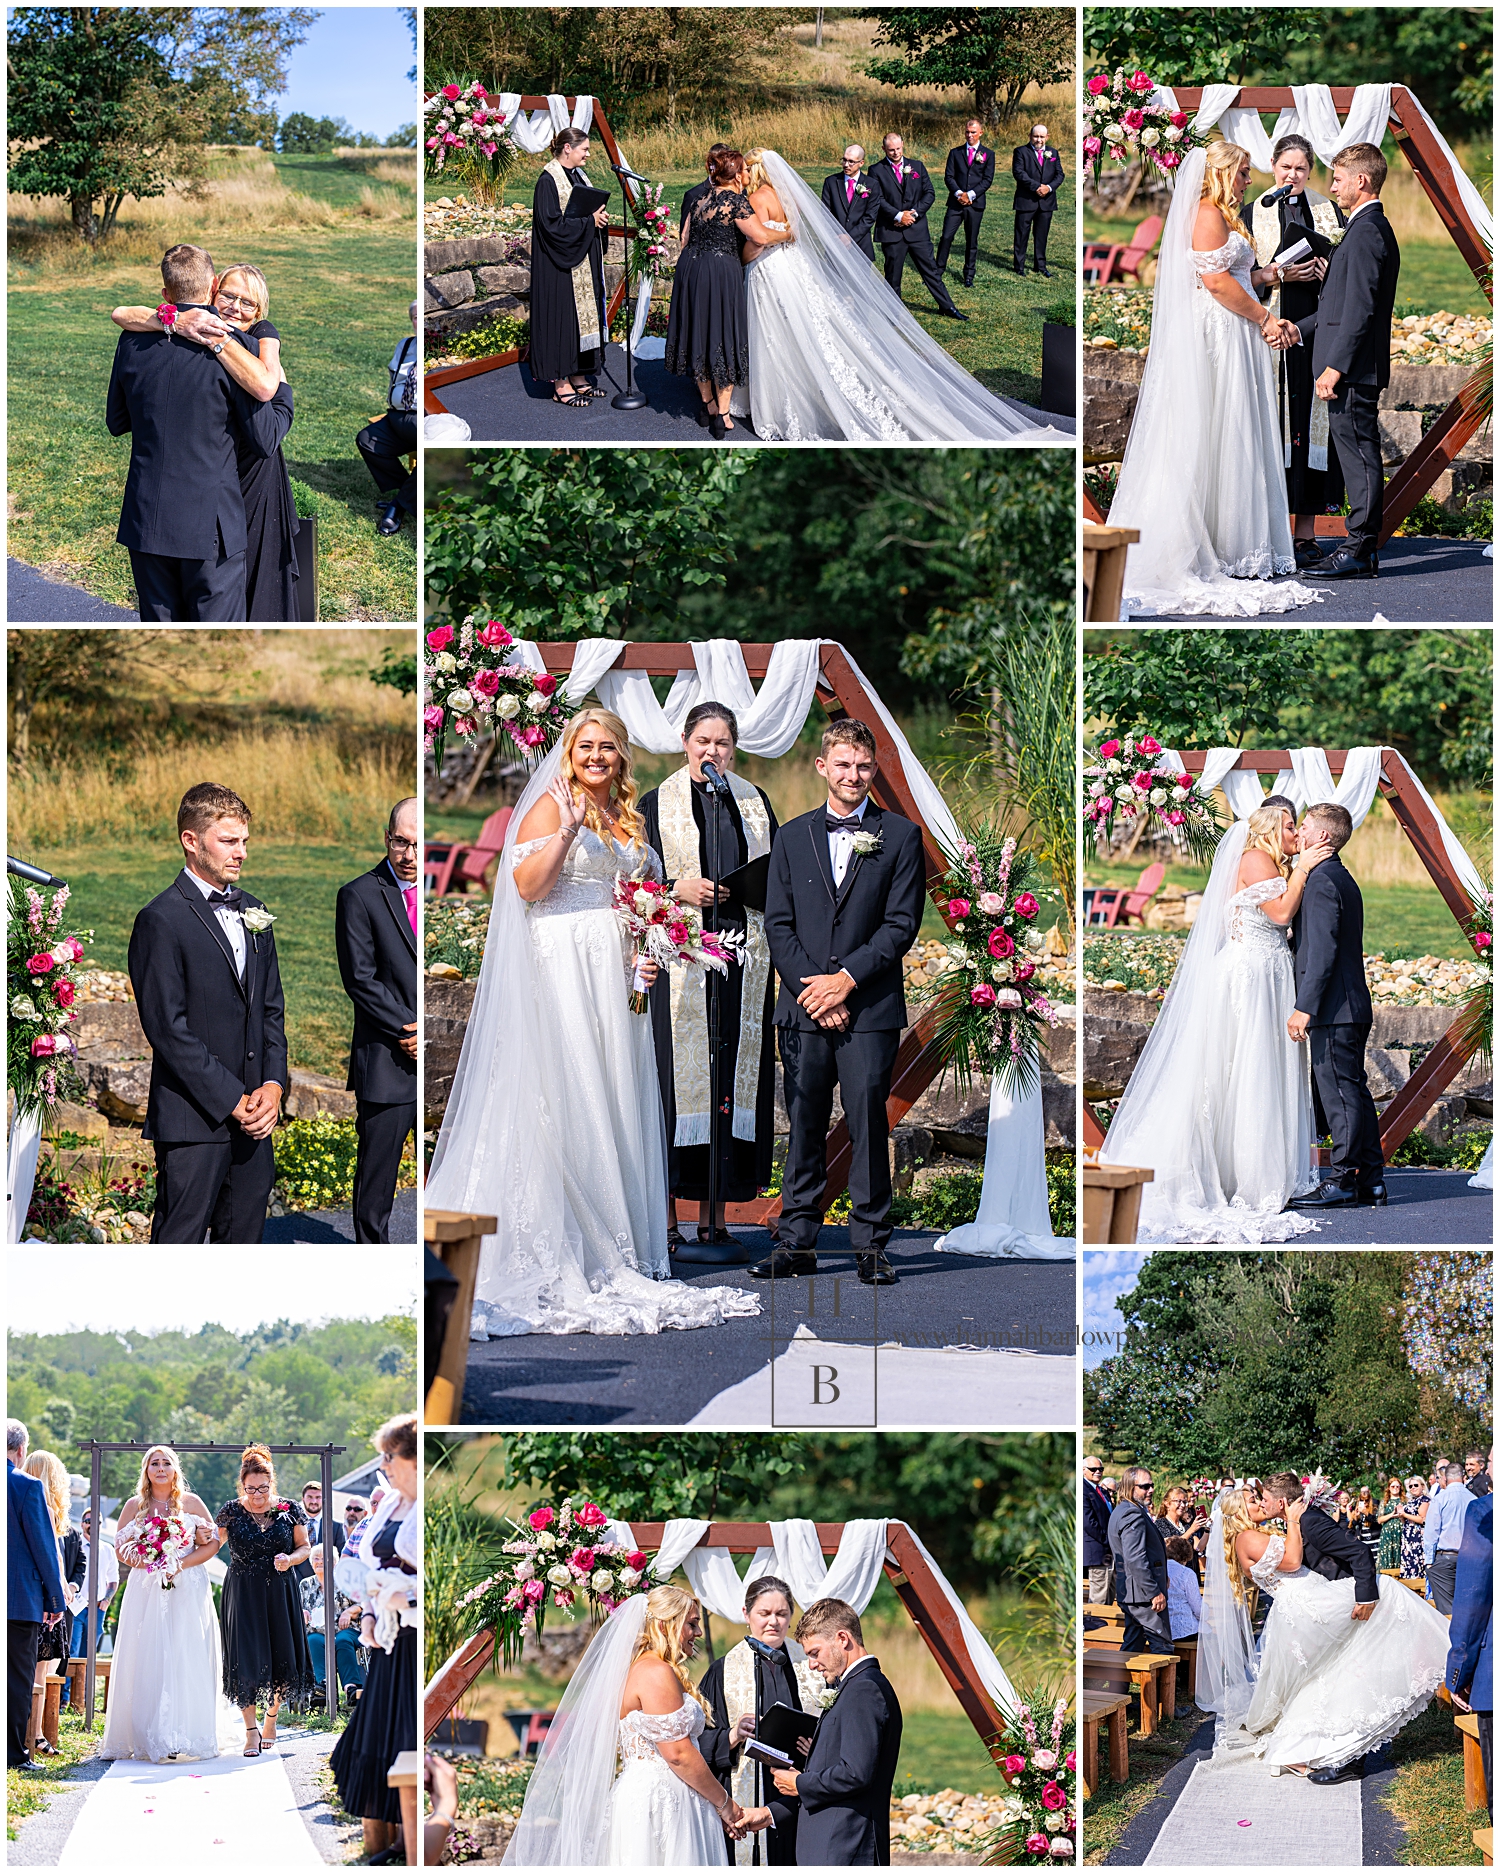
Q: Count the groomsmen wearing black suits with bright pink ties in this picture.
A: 4